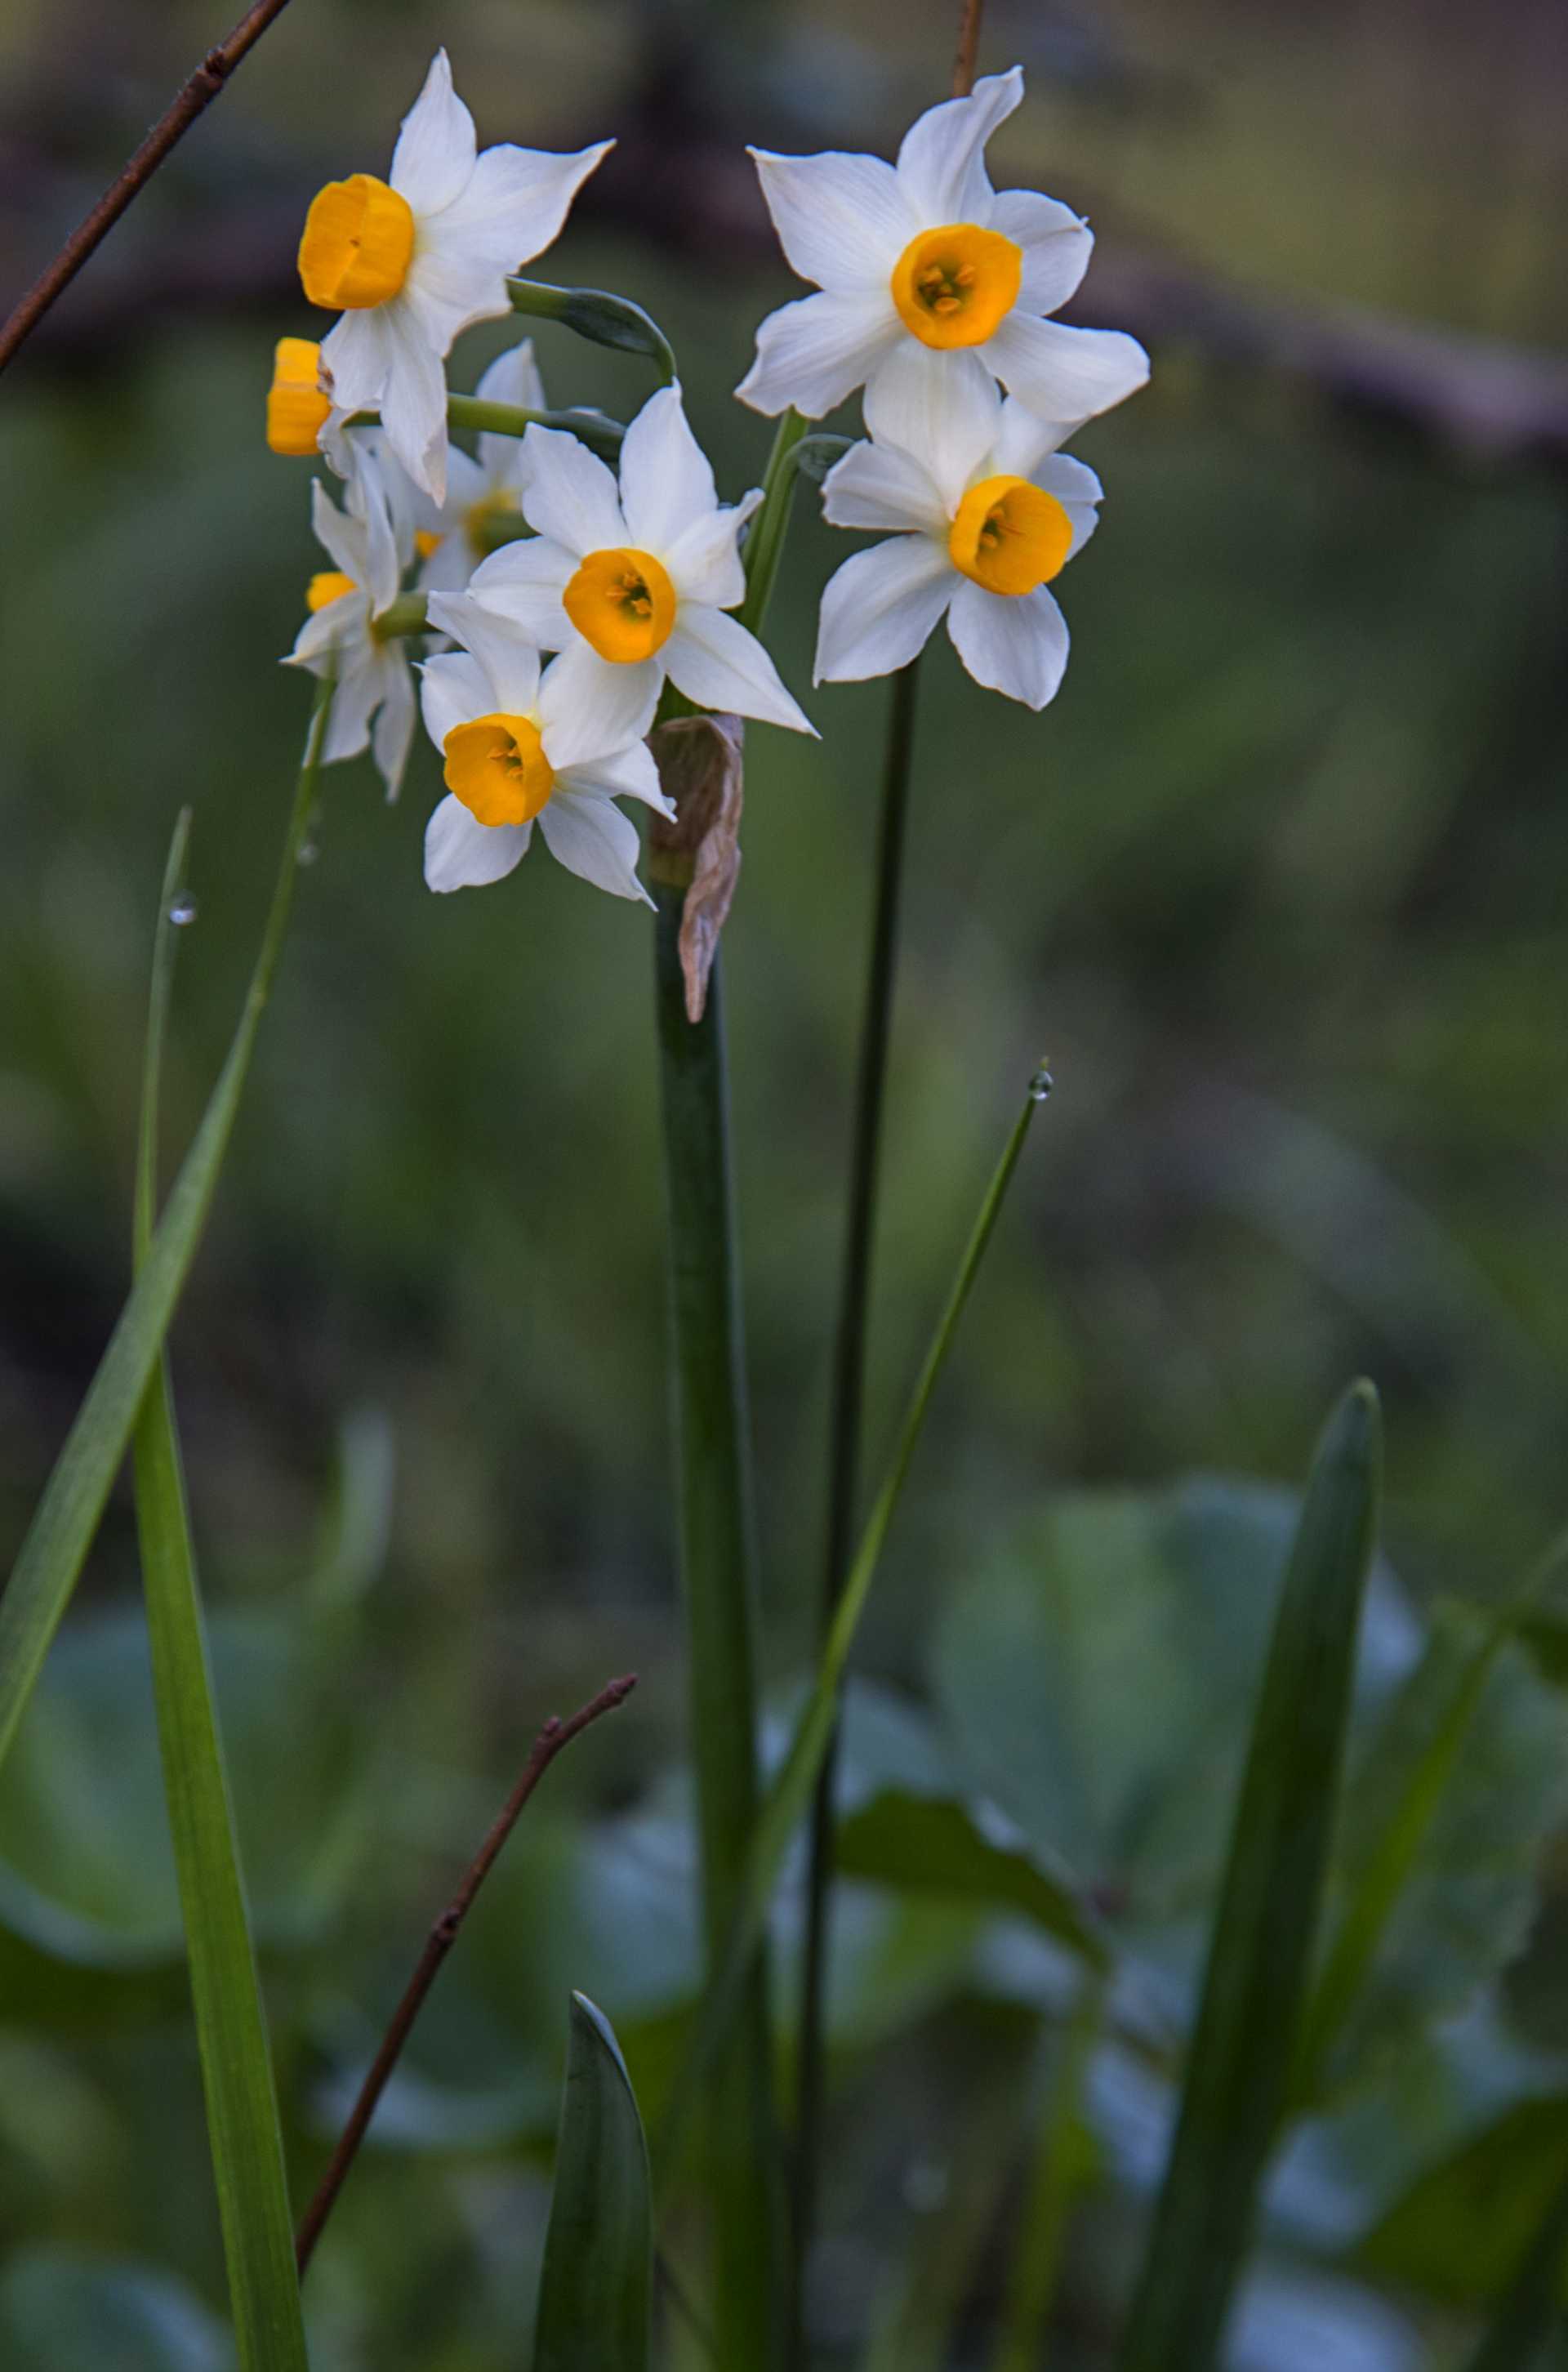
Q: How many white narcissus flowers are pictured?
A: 8